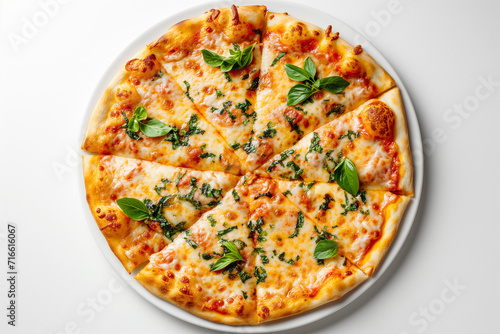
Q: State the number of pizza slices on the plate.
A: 8